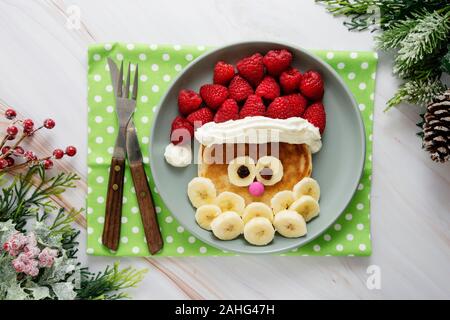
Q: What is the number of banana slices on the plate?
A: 12